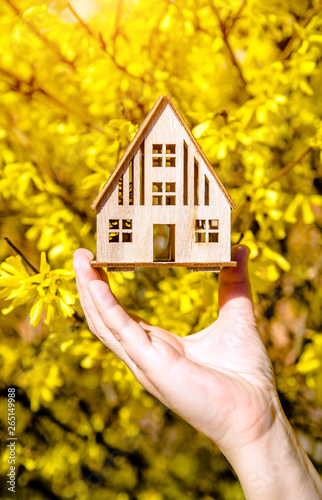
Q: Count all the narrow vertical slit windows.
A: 6